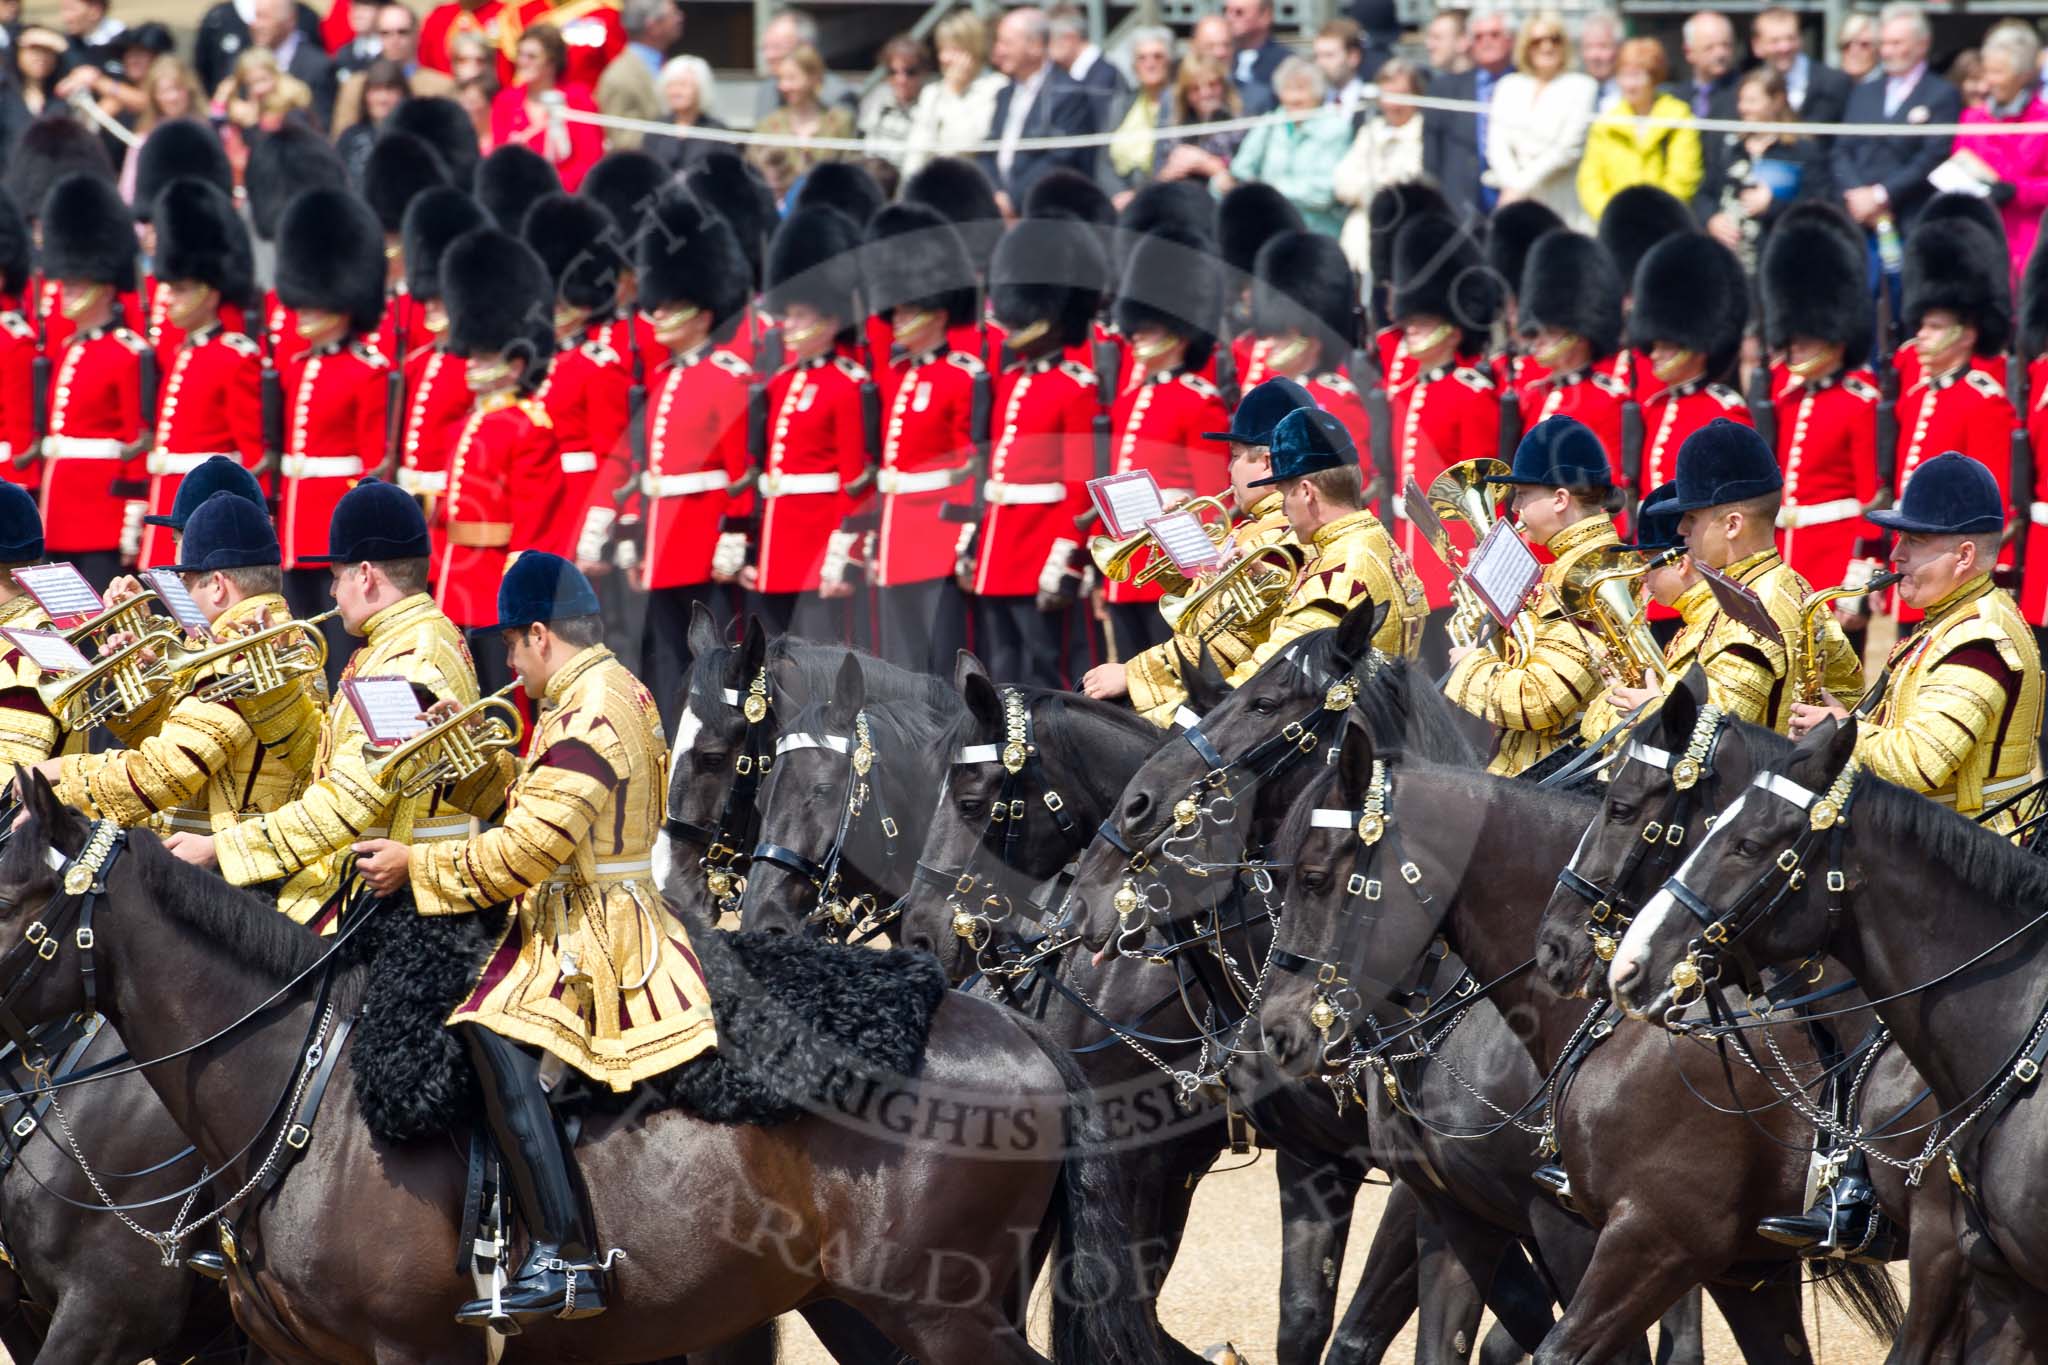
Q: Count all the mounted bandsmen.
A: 11